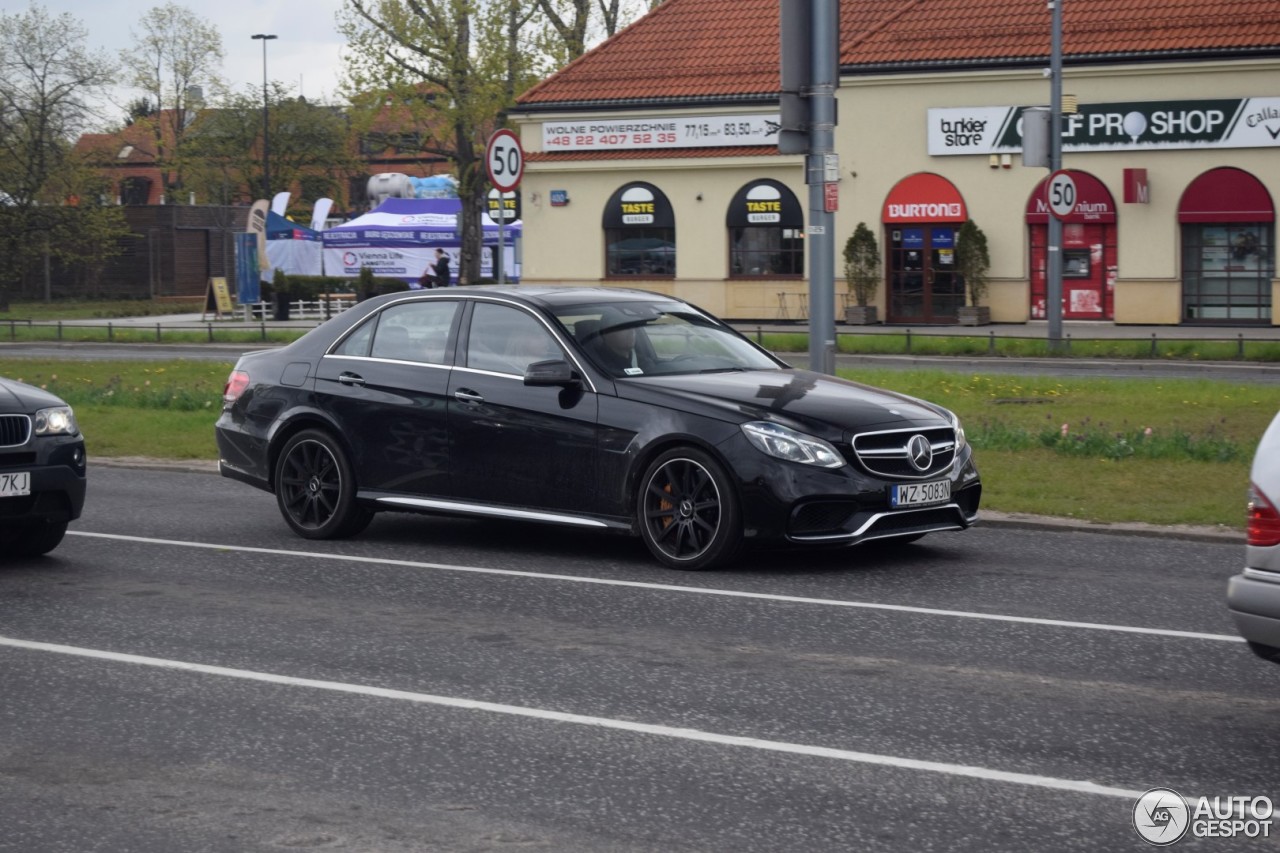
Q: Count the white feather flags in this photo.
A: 2